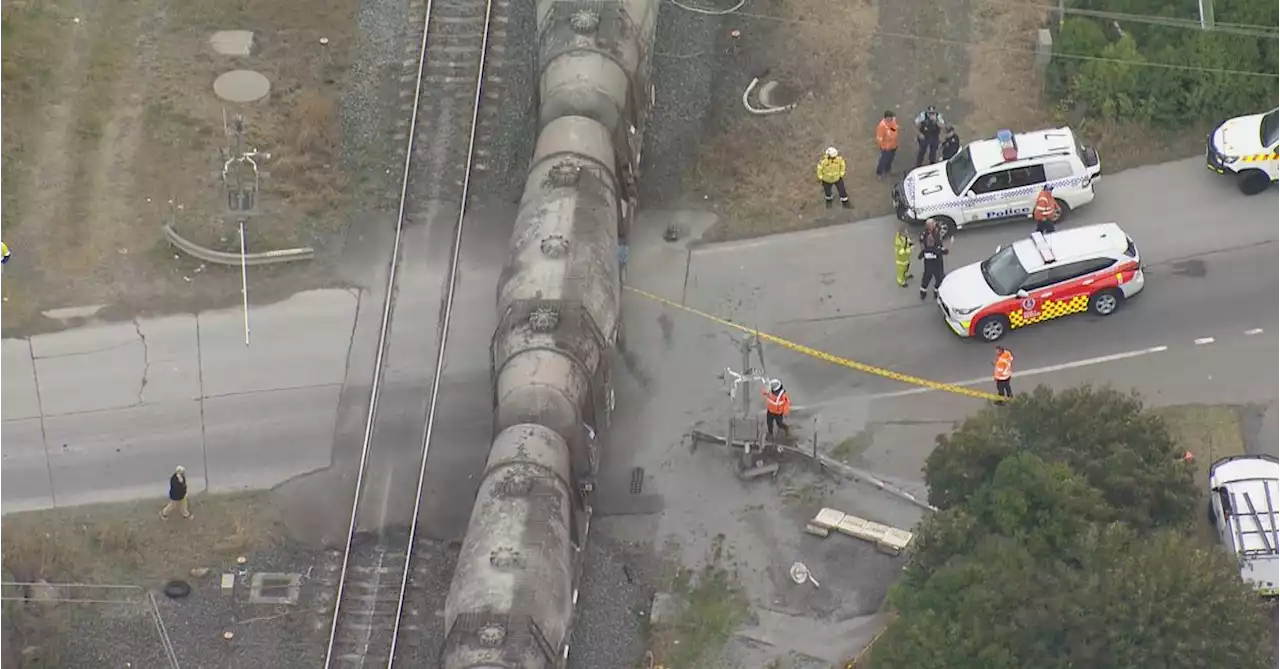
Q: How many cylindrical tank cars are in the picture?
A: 3